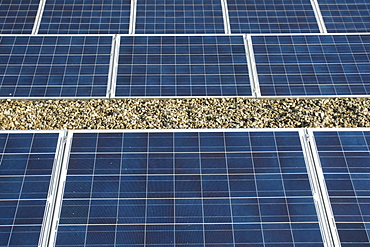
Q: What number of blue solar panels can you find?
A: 11